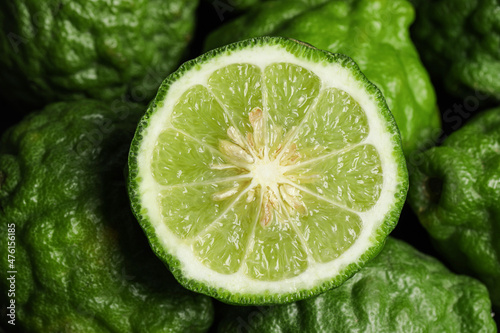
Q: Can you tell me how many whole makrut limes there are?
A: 6